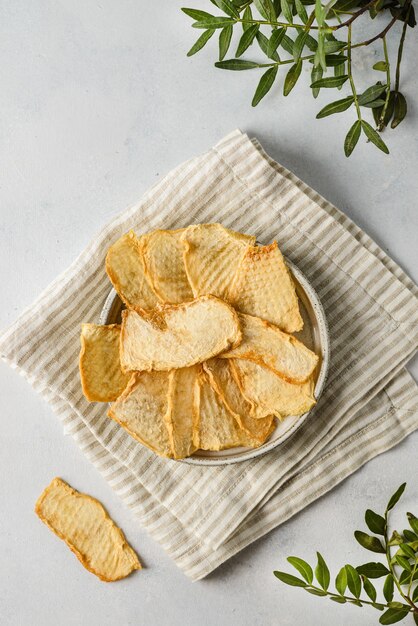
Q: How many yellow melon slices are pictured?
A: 13